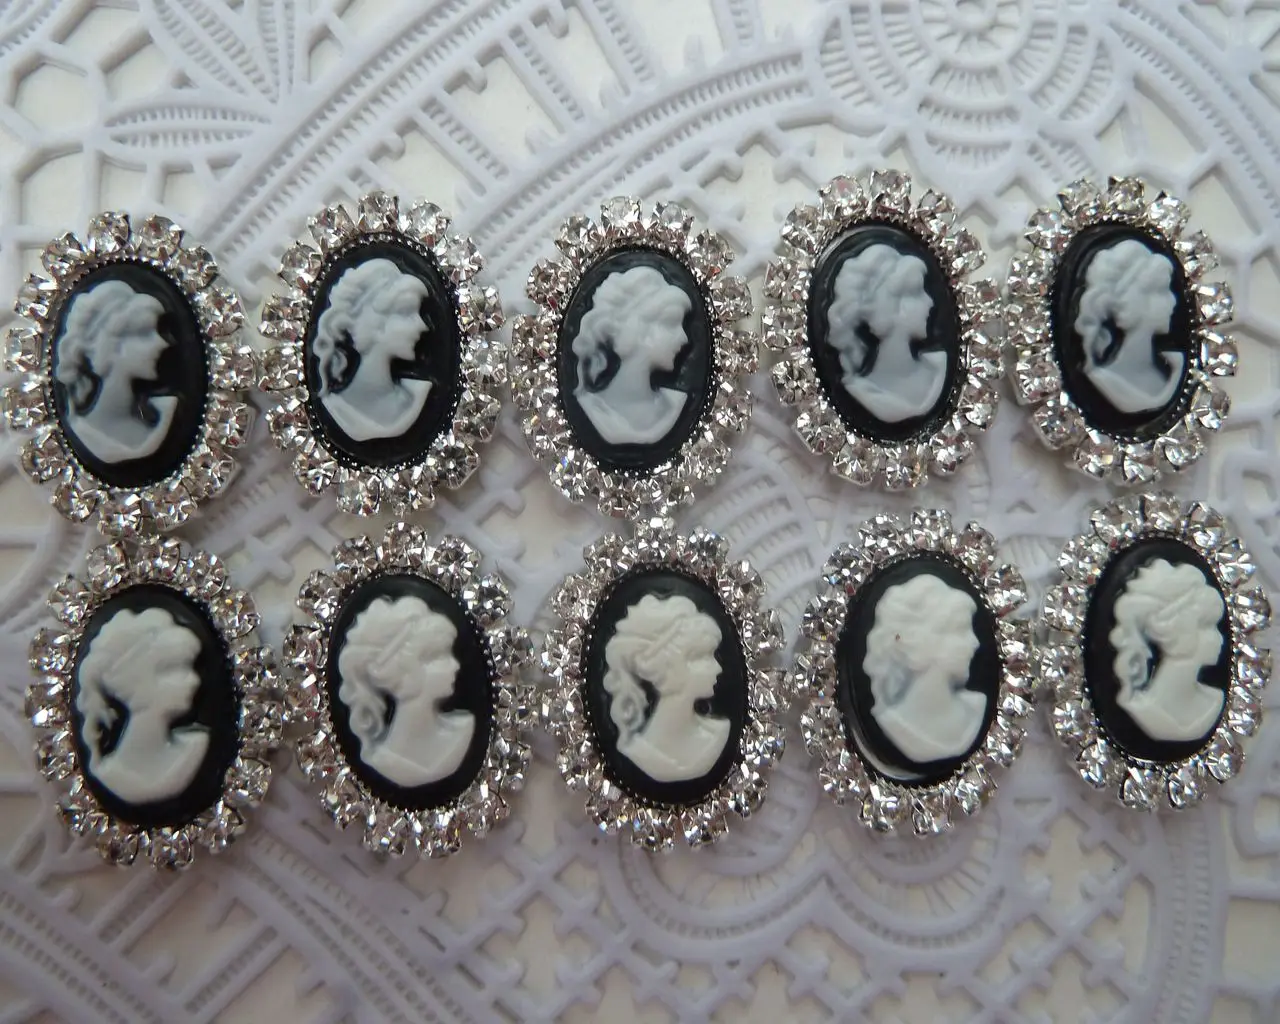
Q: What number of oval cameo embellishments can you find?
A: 10